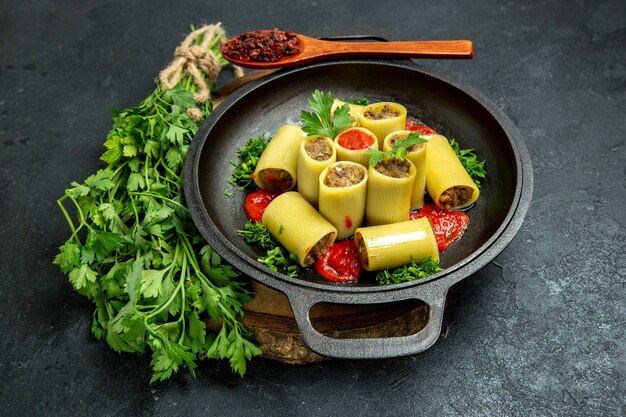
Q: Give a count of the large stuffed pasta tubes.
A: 11